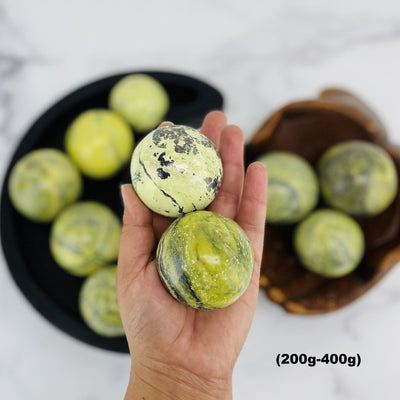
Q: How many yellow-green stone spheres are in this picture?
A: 10